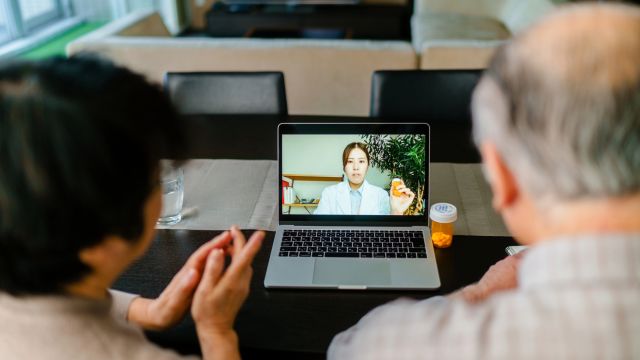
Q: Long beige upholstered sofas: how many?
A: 1